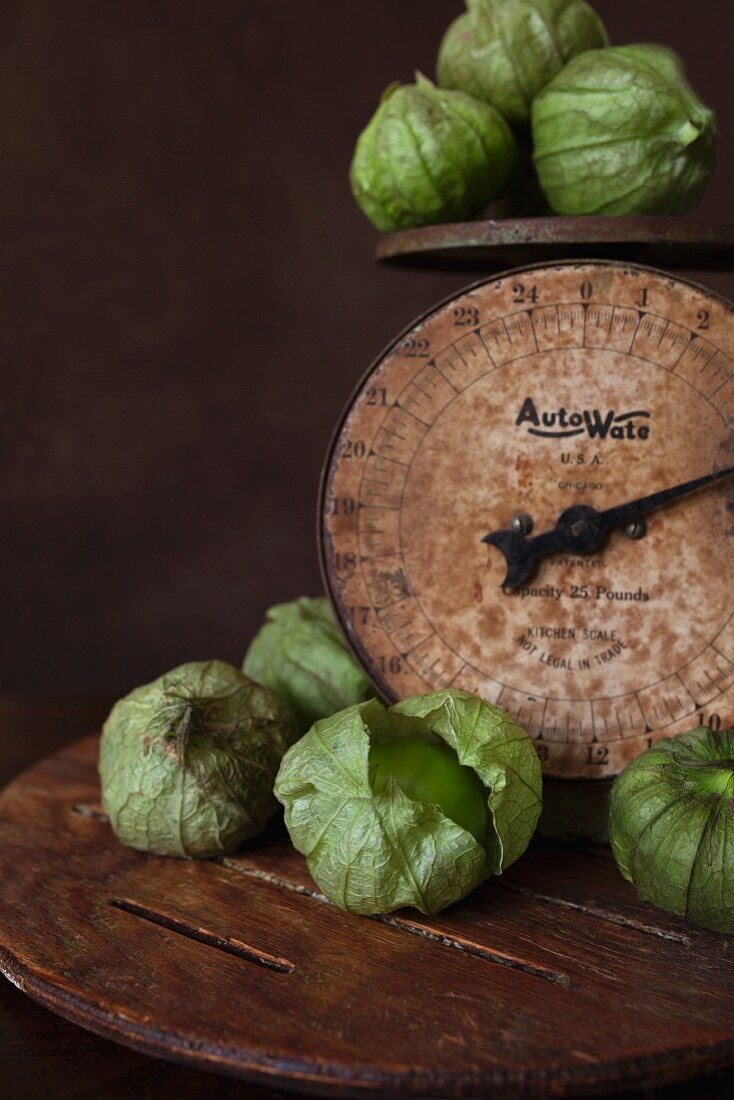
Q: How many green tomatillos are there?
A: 7